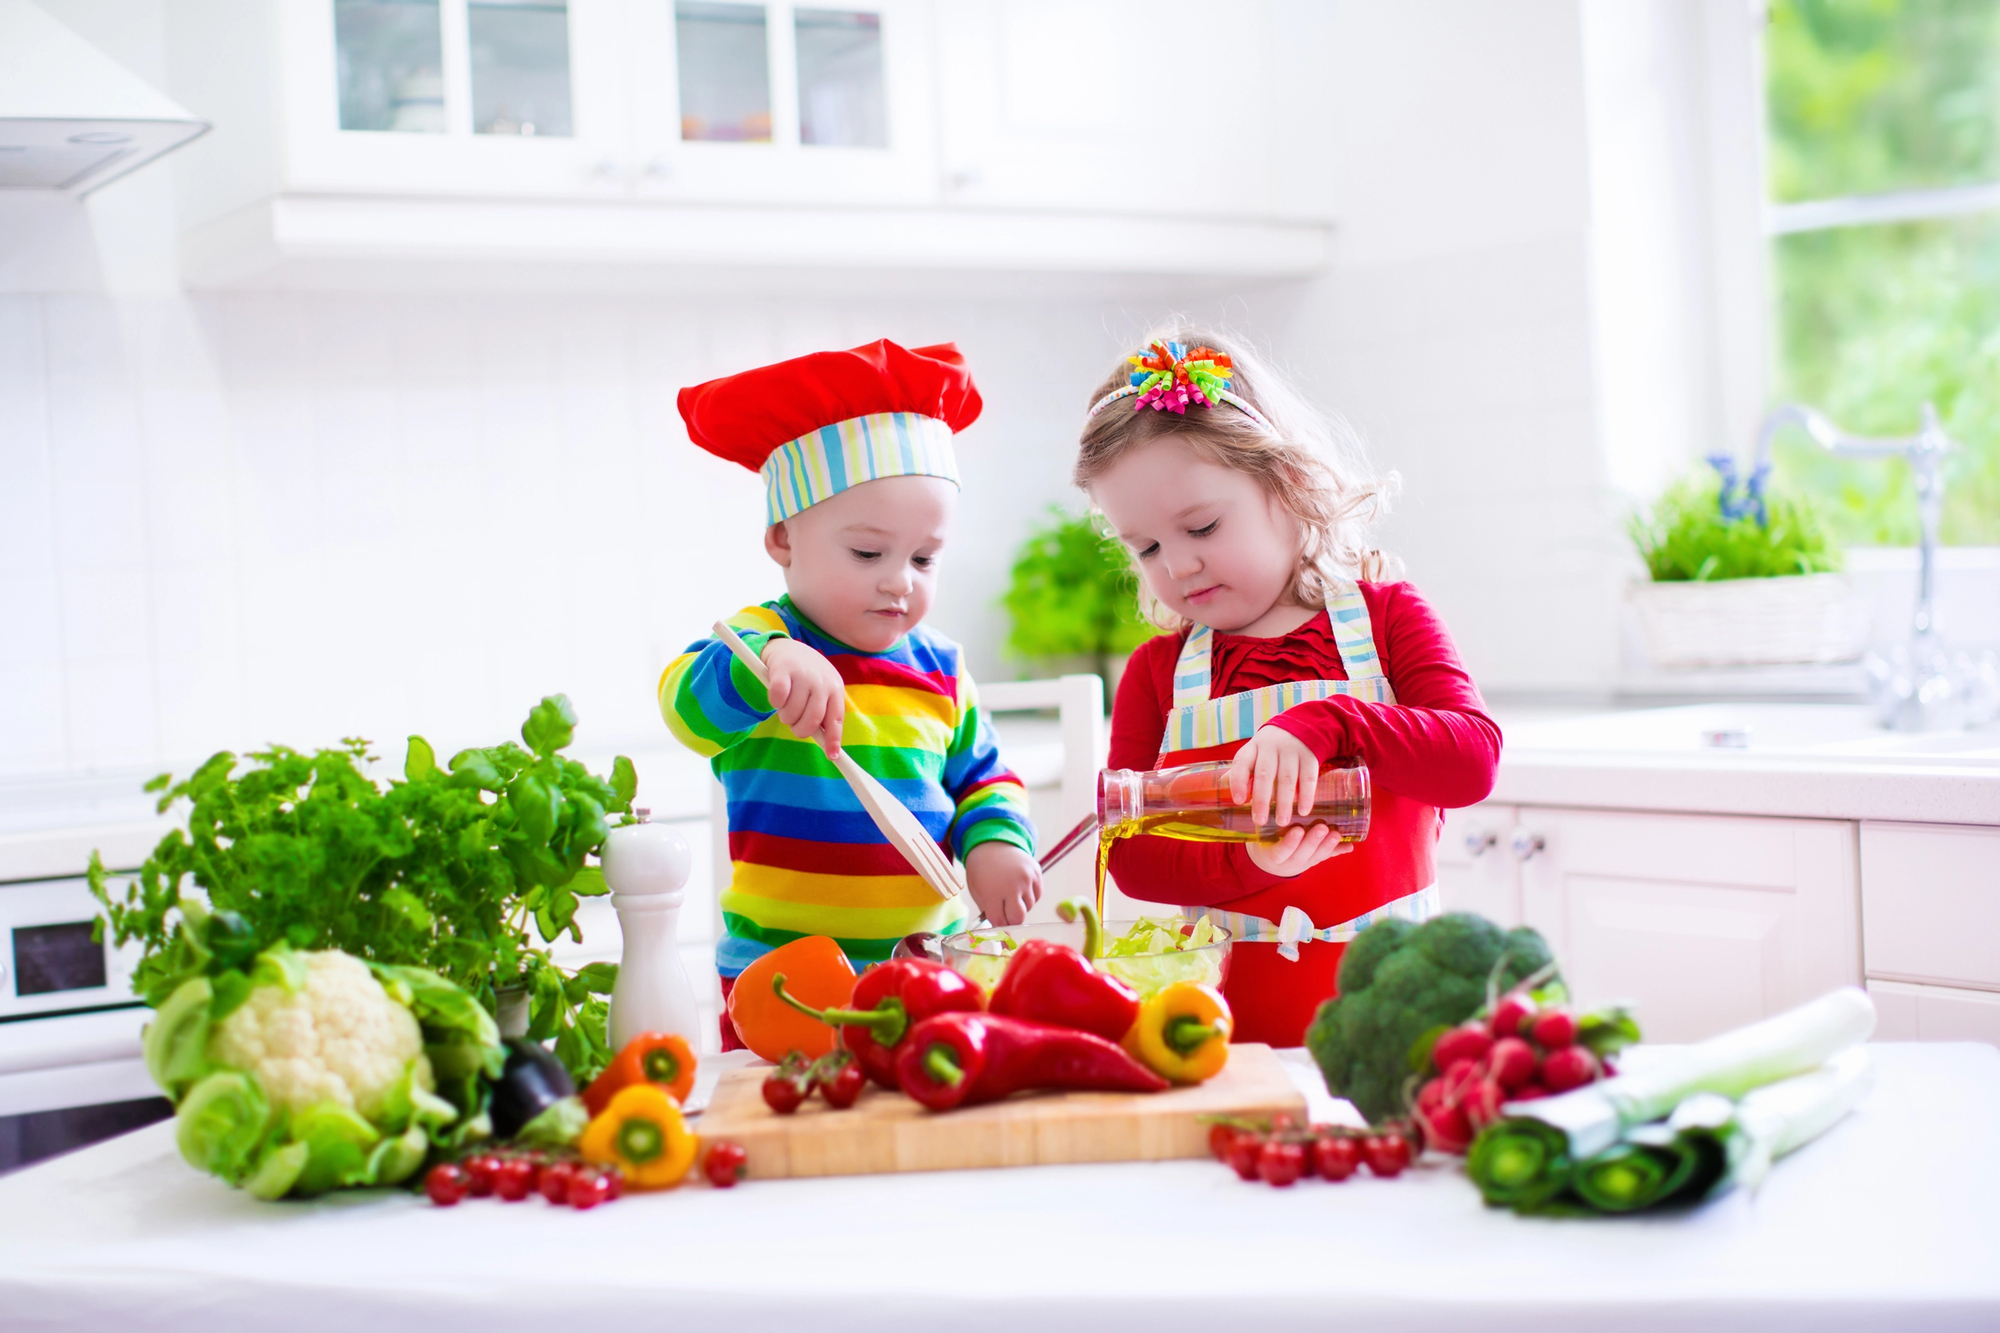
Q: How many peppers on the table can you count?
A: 7